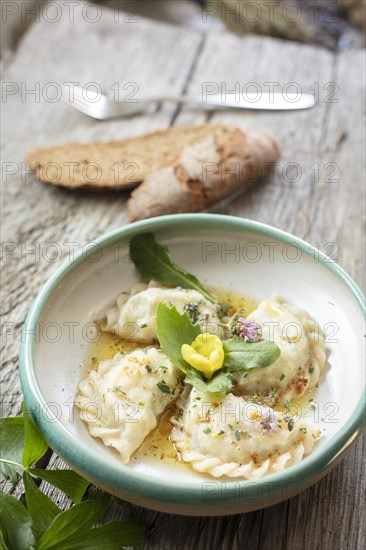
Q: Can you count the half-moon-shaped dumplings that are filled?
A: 4